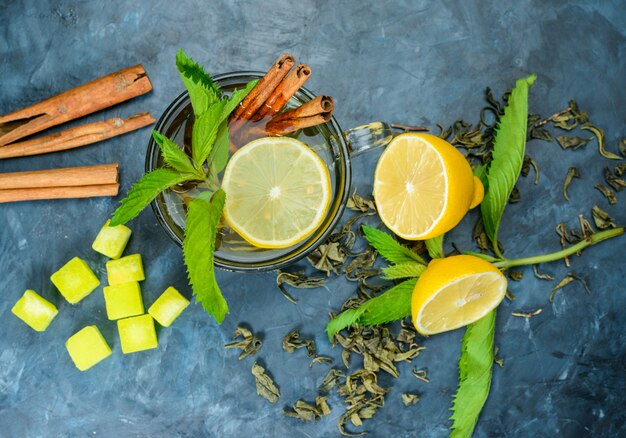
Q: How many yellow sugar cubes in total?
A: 8